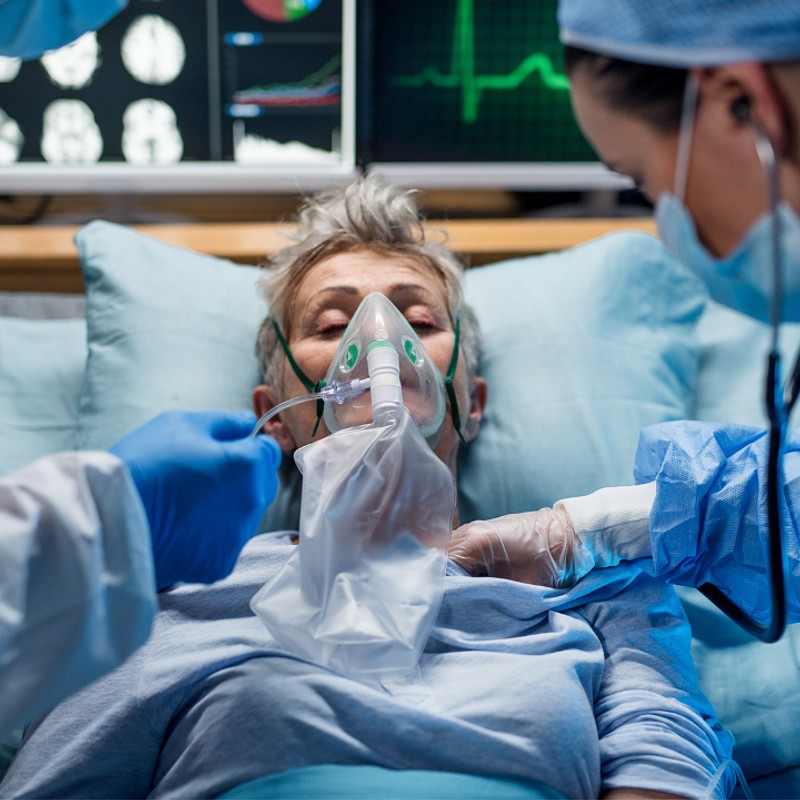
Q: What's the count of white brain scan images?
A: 6